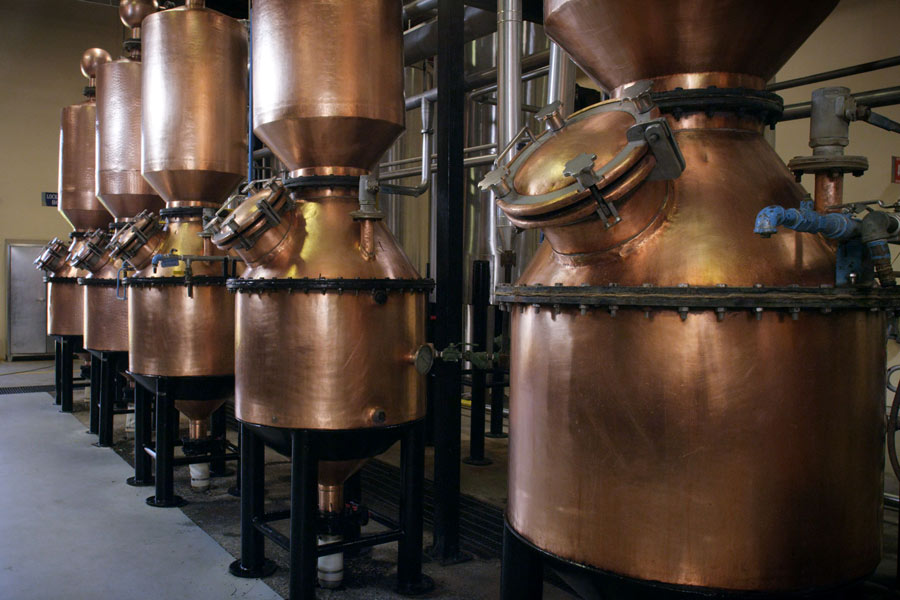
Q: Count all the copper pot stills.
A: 5